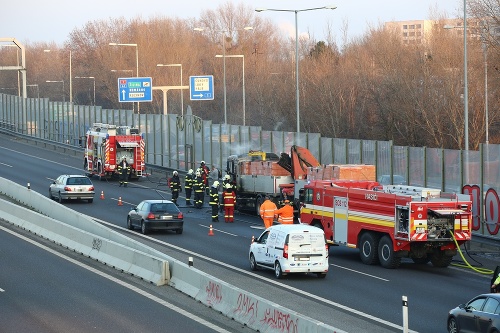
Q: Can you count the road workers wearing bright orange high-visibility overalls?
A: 2